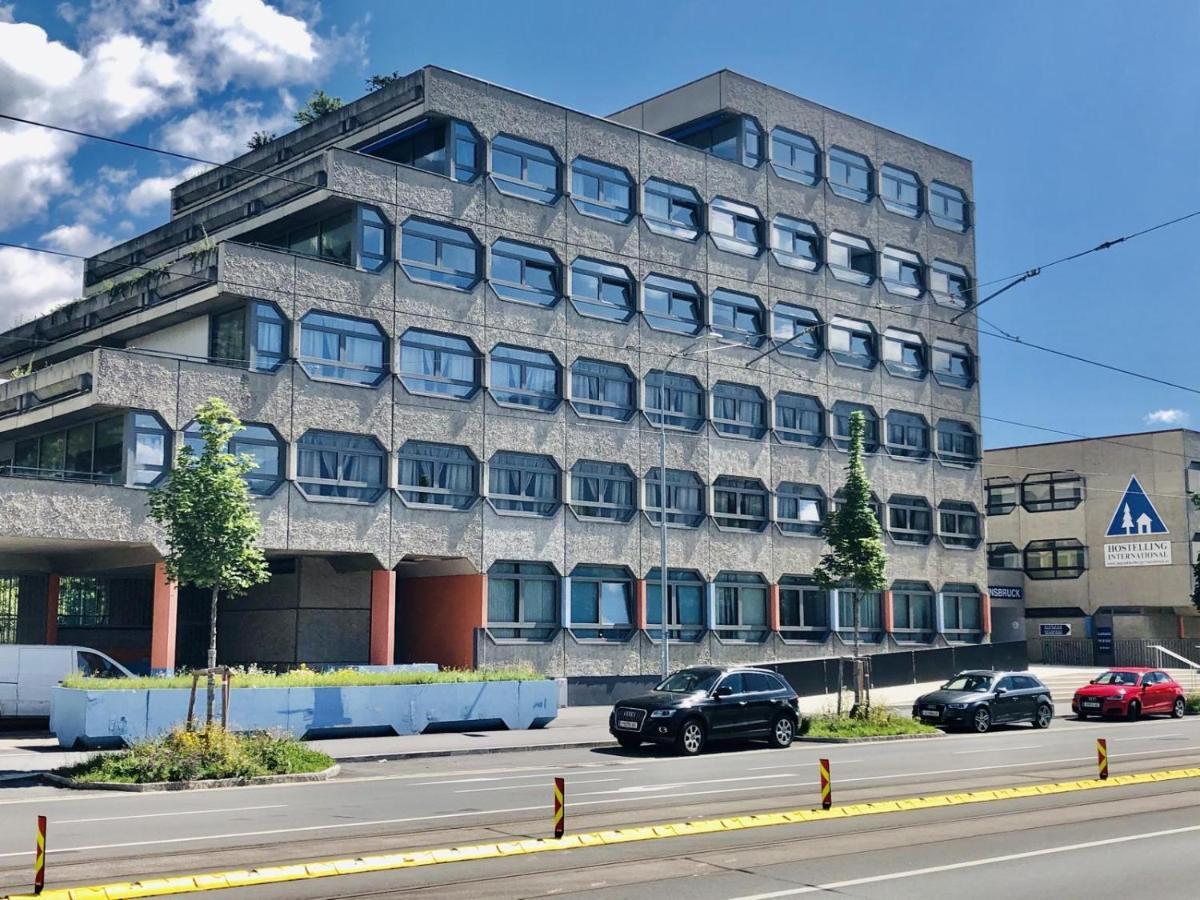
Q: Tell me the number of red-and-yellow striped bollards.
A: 4